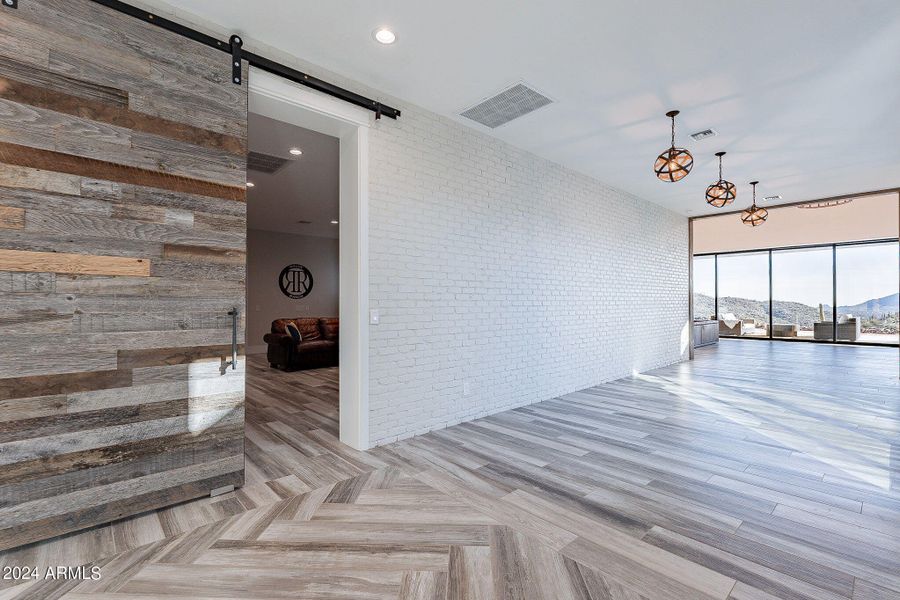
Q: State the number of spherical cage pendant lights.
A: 3